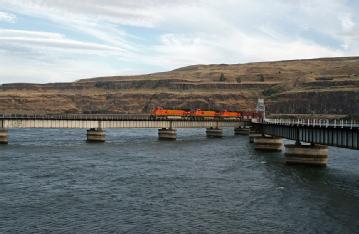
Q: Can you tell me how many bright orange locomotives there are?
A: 3